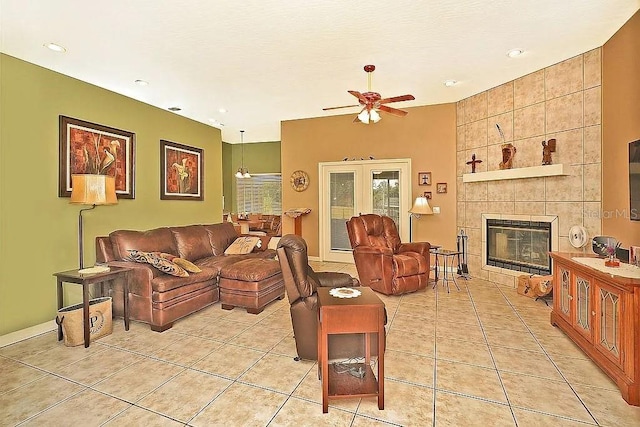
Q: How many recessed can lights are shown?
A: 6